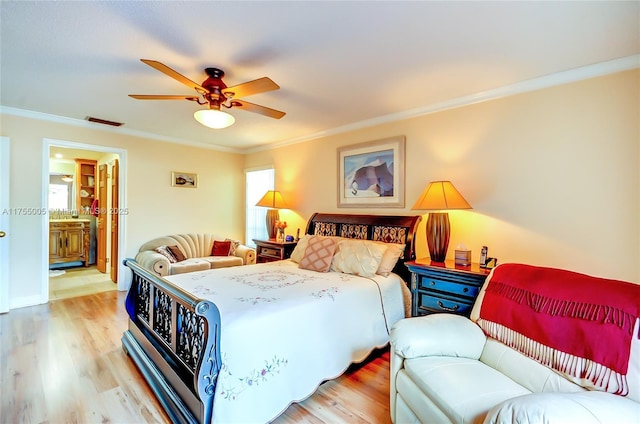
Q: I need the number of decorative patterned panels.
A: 6